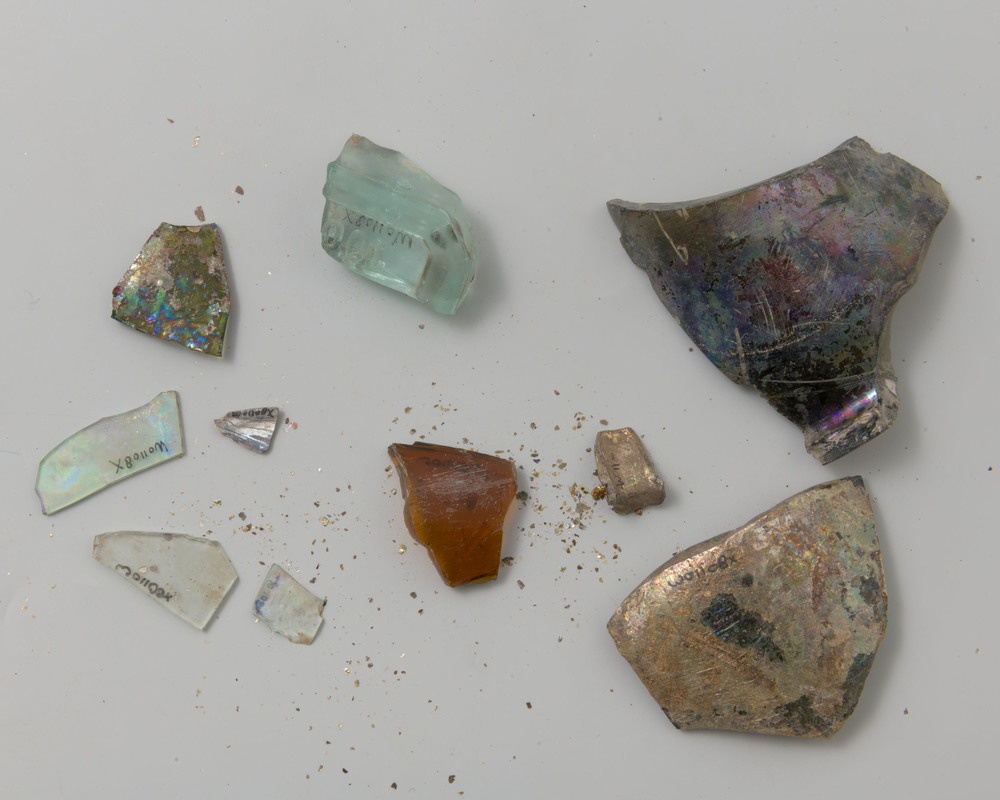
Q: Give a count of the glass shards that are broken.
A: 10